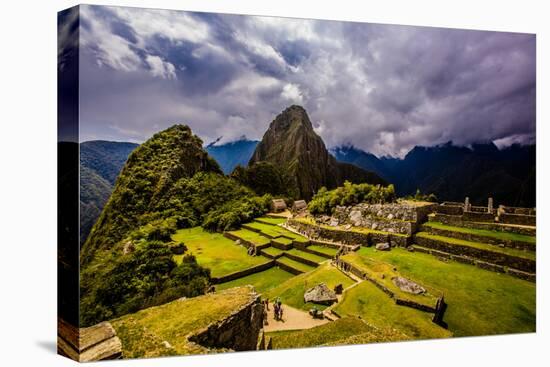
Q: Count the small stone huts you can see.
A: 2